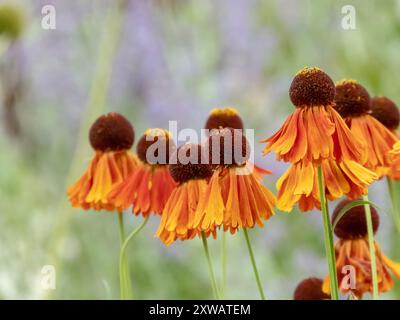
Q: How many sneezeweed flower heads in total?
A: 10